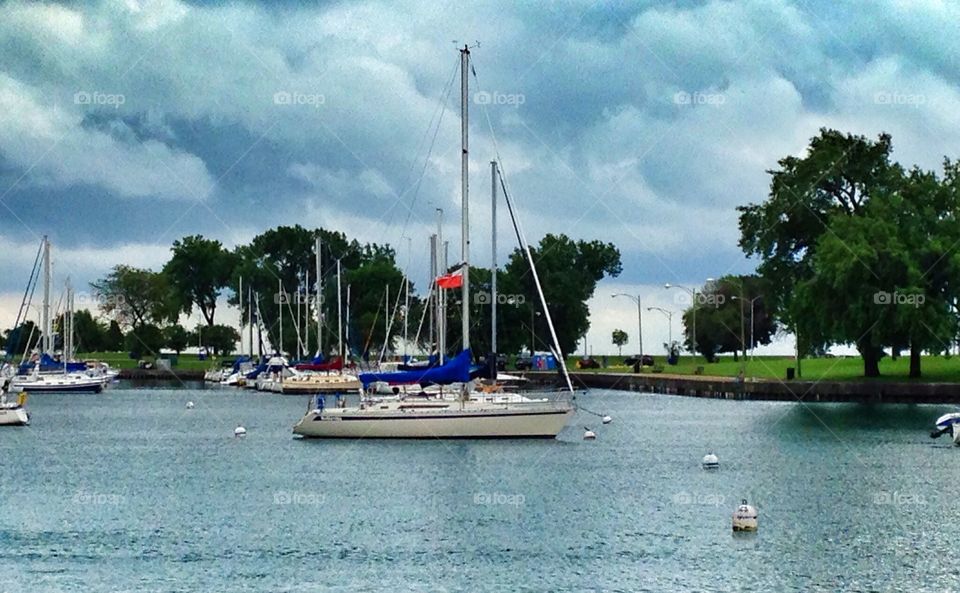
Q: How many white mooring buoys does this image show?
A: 6